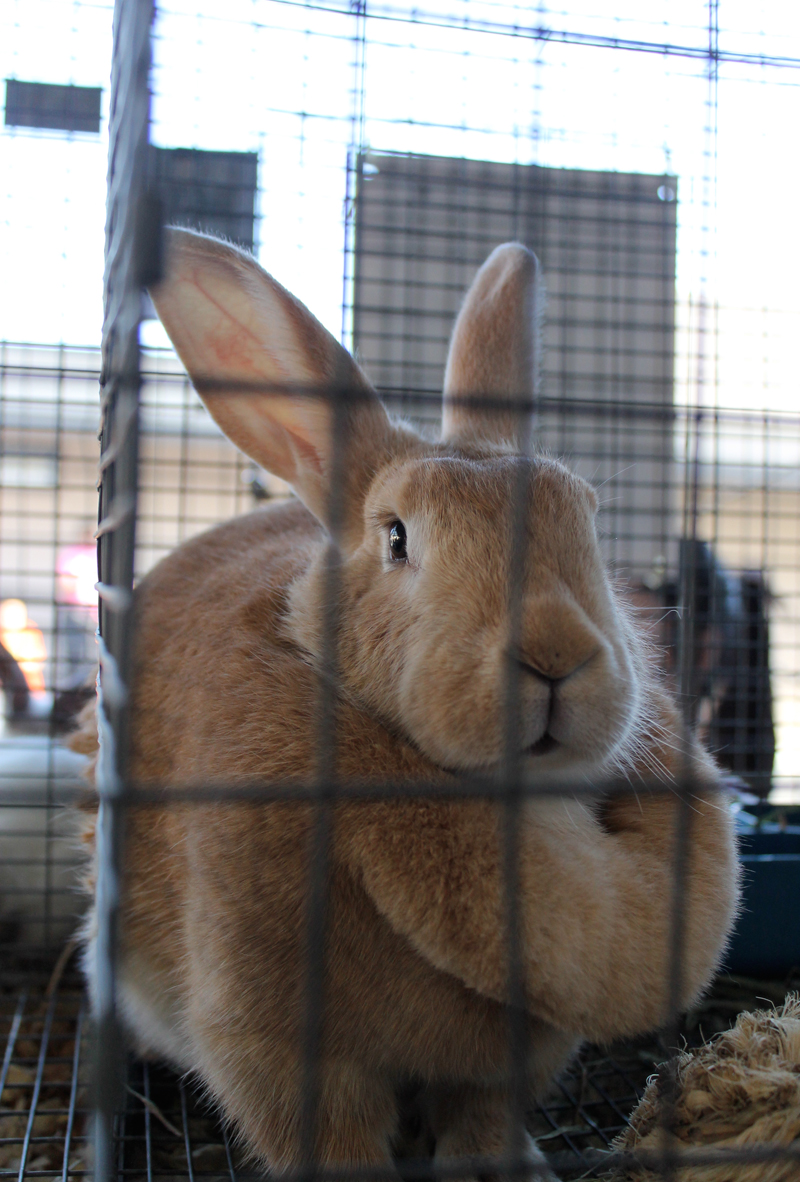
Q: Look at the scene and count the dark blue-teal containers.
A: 1